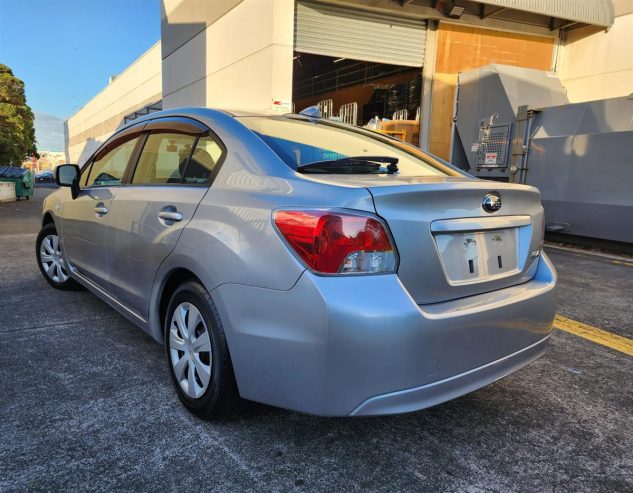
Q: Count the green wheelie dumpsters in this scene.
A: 1